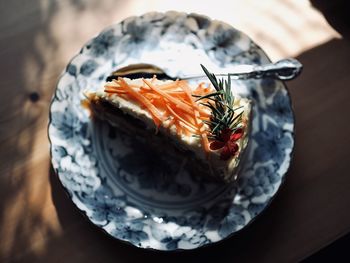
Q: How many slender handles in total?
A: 1